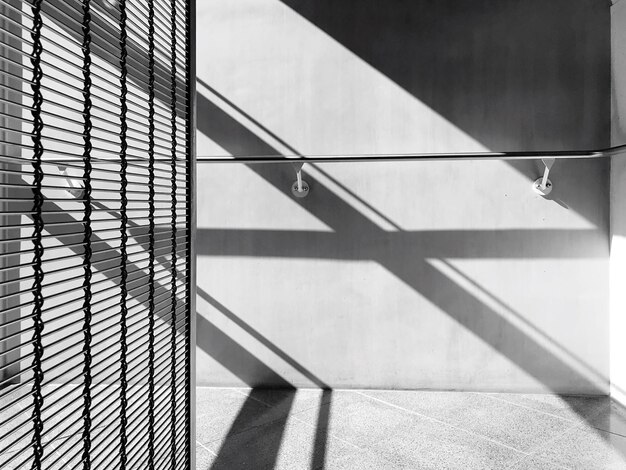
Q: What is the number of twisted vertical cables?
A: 5